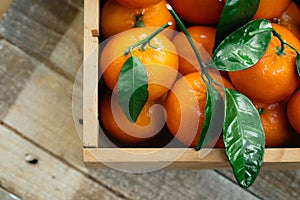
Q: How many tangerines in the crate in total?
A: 12